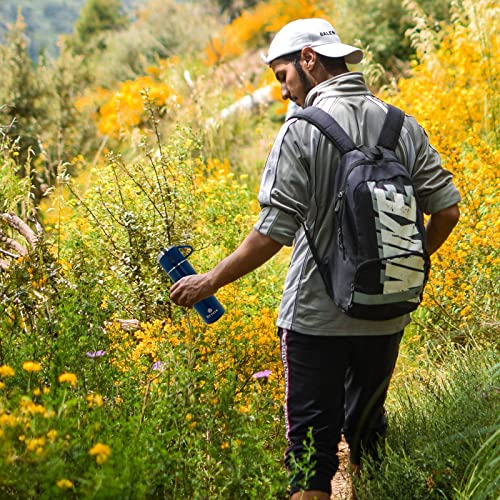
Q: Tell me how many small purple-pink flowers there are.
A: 3